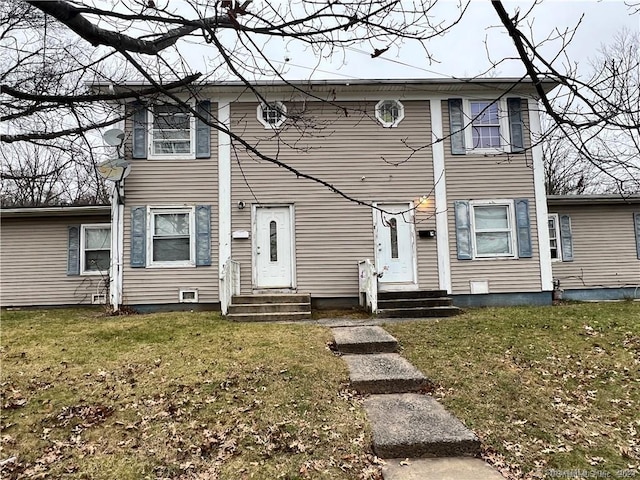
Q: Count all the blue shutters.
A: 11